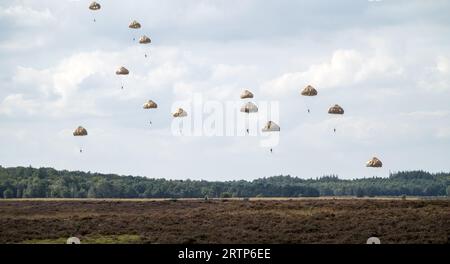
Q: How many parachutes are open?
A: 13